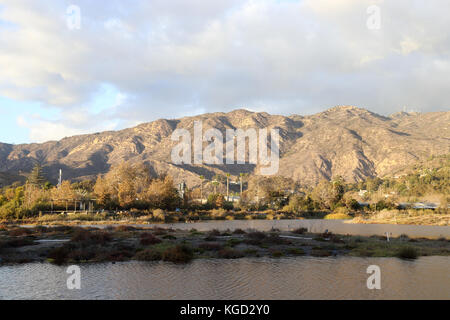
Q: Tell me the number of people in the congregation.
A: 0